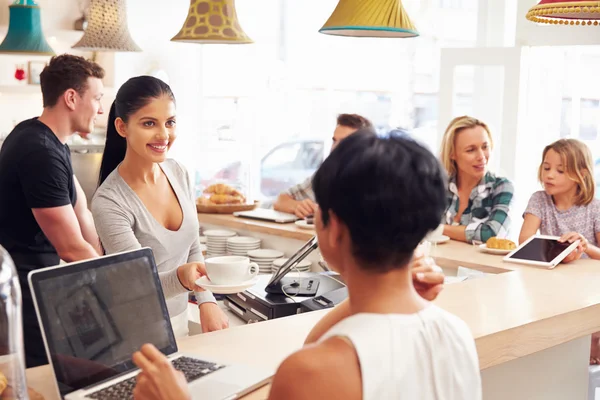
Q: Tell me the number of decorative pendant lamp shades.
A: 5